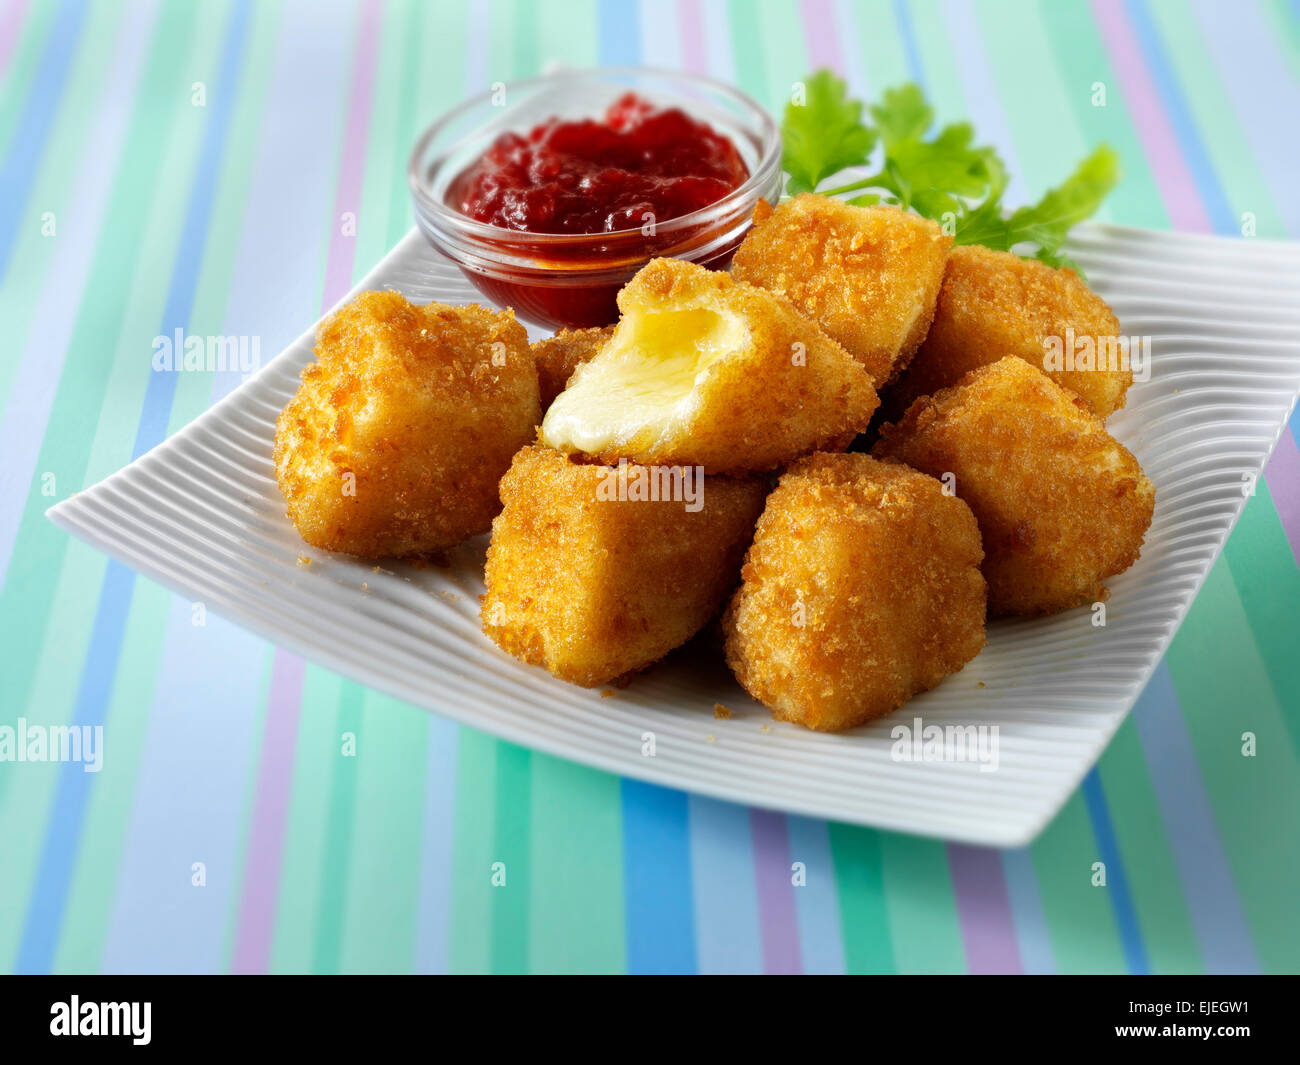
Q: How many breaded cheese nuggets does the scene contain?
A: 8